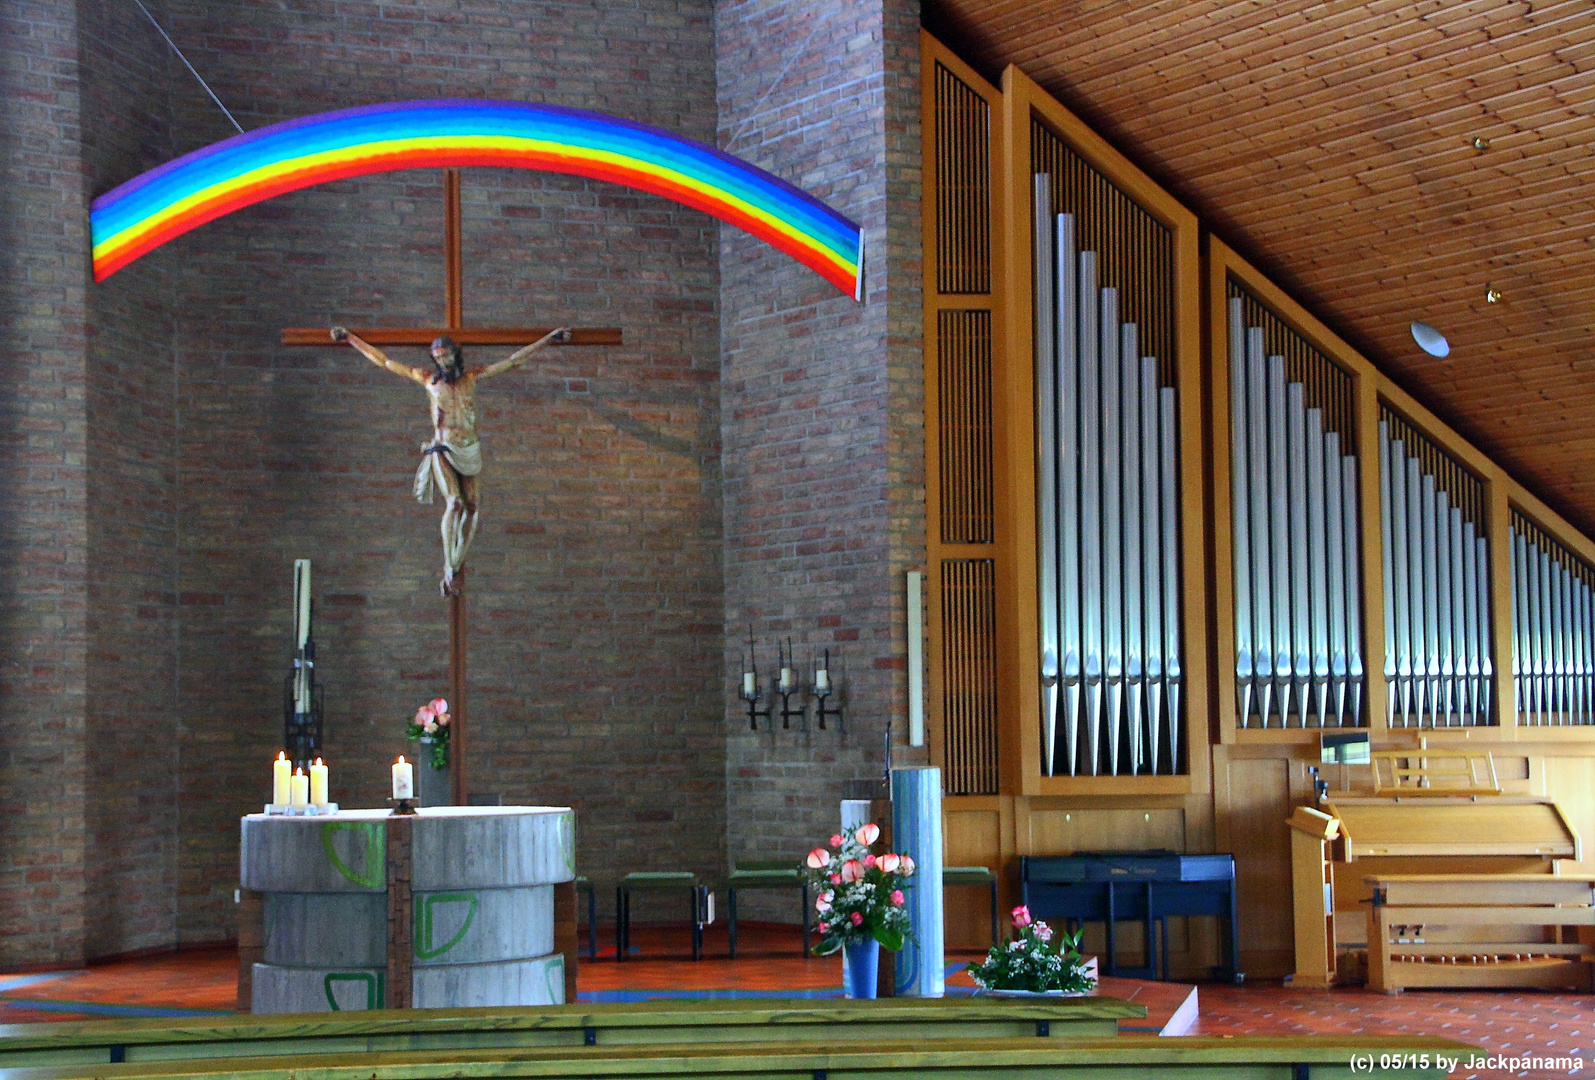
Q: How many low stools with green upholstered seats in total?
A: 4